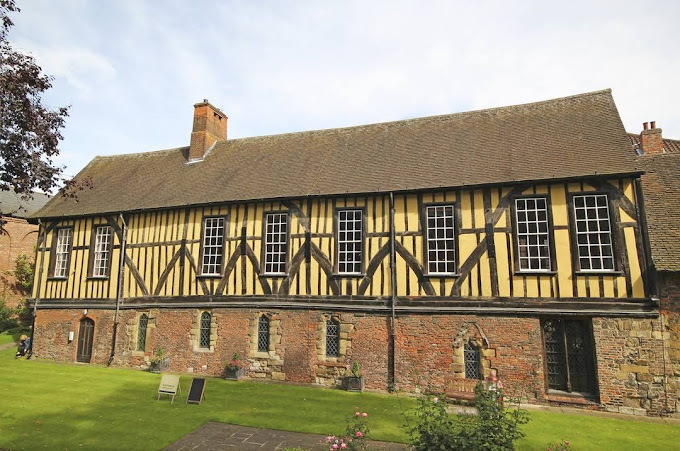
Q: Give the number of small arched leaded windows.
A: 5